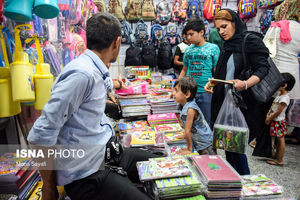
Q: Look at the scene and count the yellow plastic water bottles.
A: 3